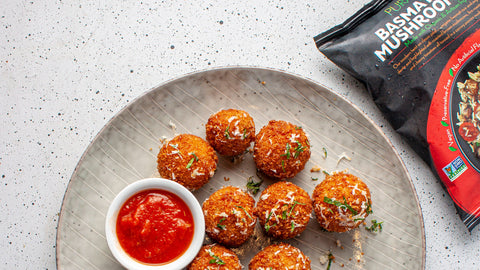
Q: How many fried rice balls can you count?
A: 8